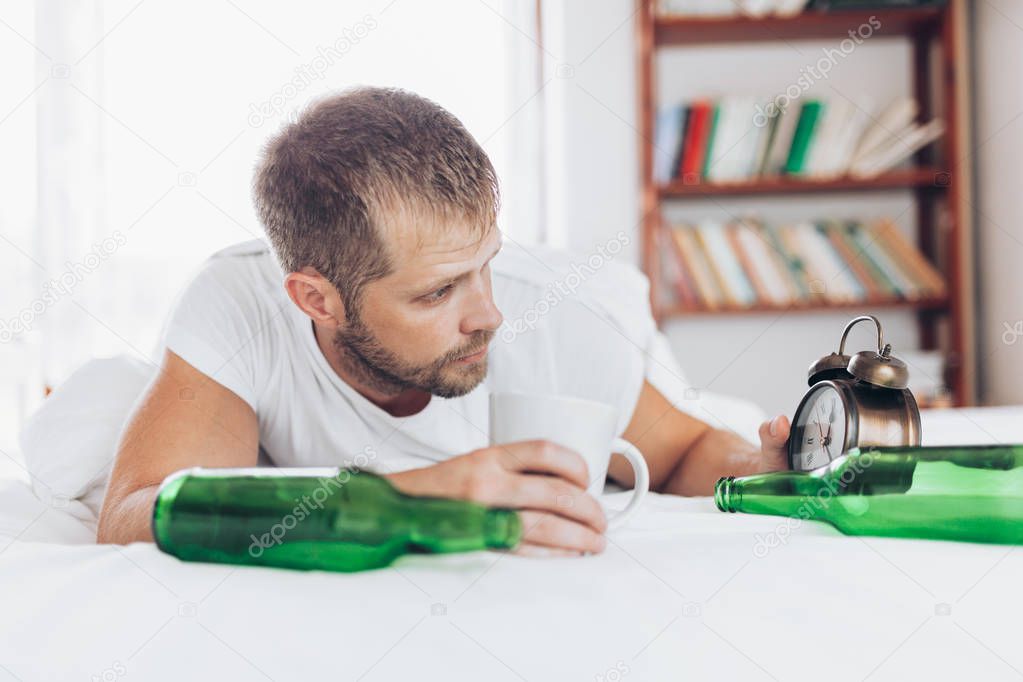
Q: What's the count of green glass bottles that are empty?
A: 2